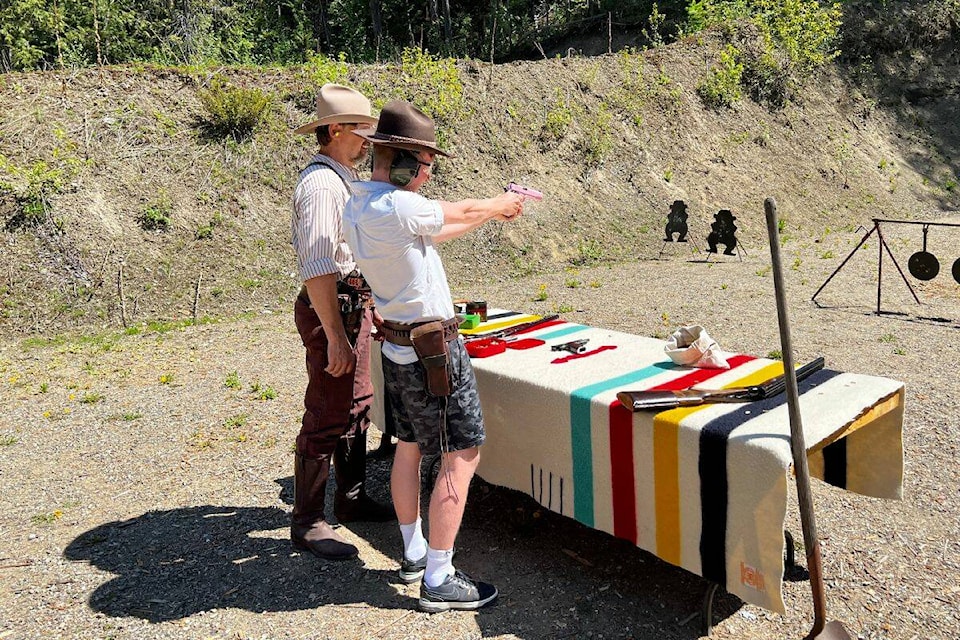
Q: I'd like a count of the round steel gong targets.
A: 2